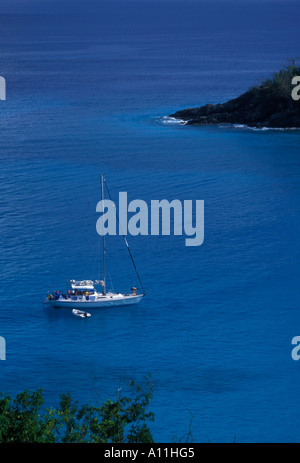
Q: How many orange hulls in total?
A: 0